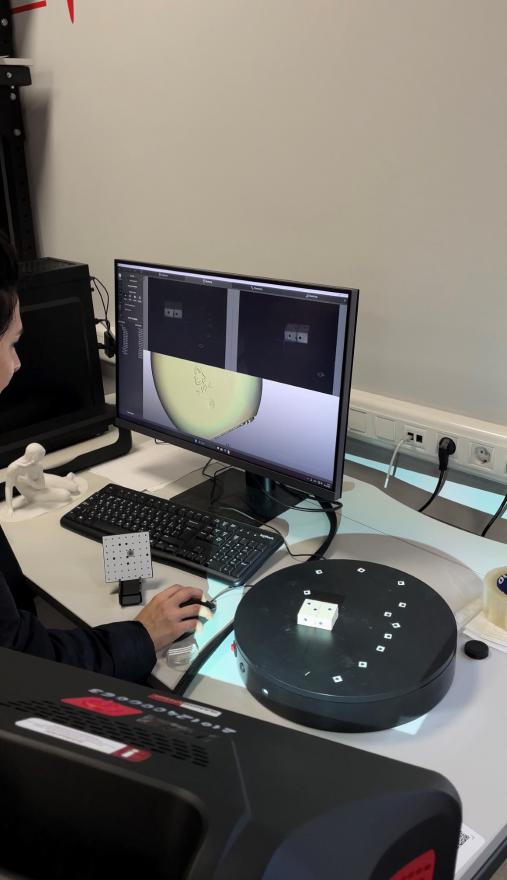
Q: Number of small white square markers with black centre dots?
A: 11